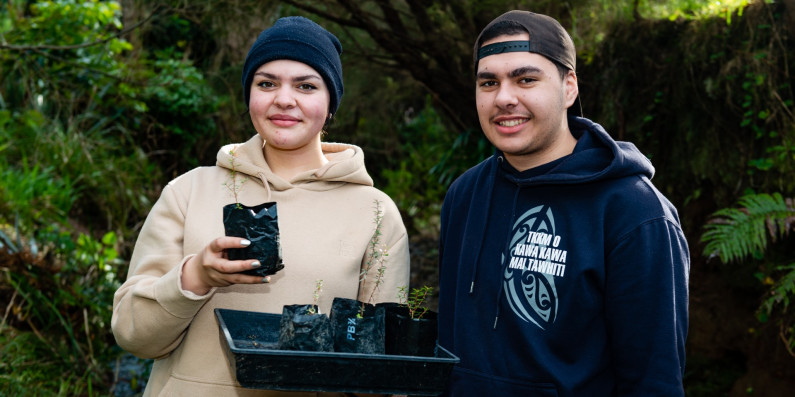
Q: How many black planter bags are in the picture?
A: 4